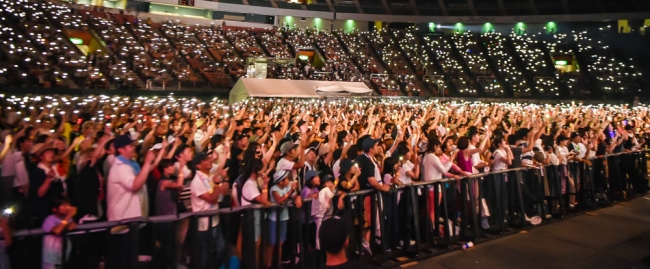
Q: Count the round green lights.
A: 8